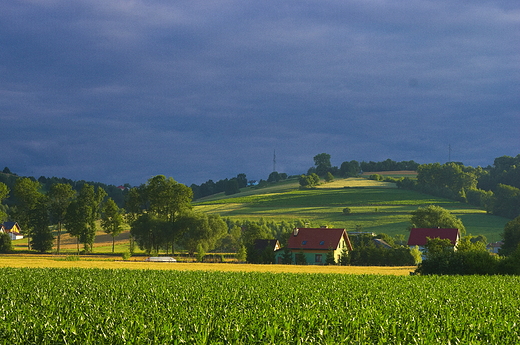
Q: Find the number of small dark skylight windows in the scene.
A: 2